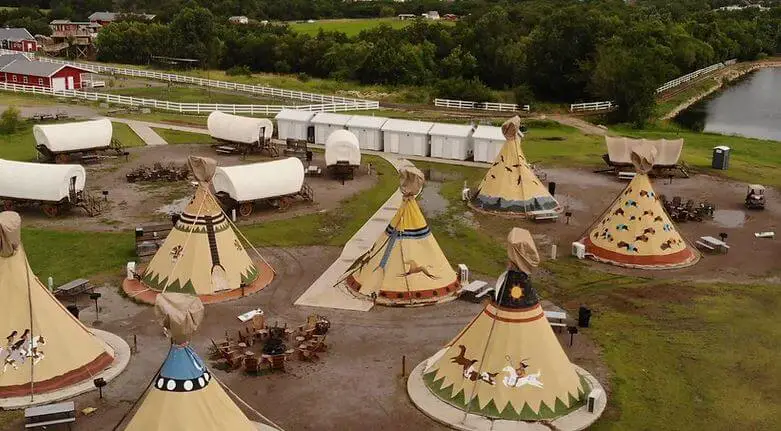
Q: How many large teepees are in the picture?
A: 7